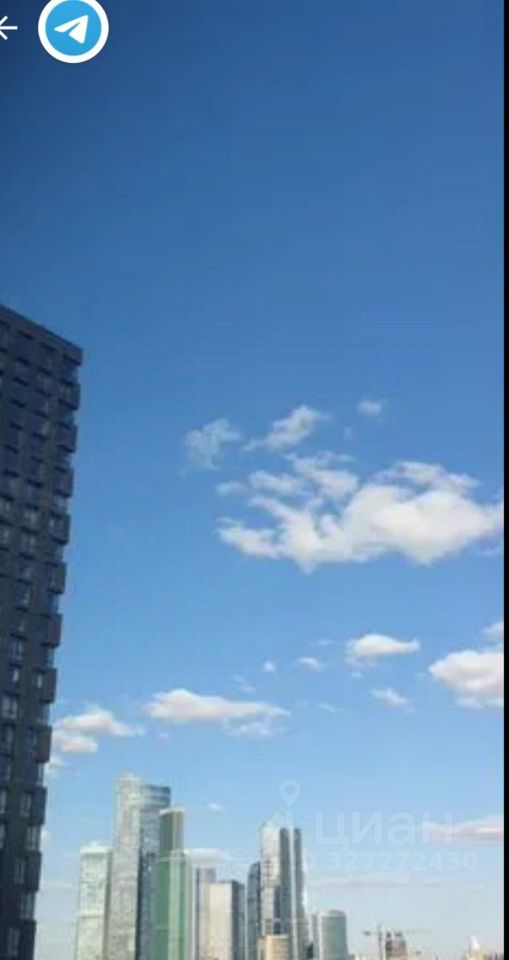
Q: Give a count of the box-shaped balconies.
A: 11